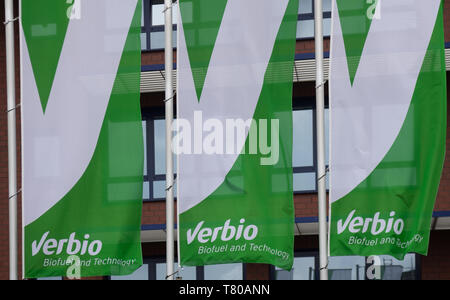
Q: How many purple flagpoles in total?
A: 0